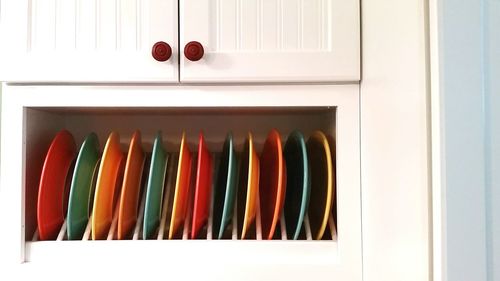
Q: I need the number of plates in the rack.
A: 12